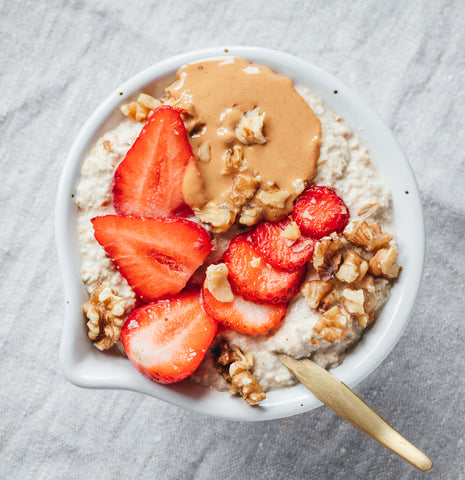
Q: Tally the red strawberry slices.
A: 7